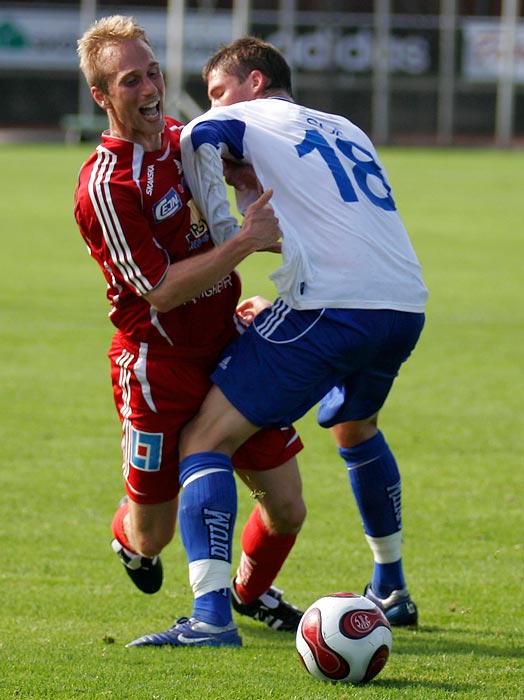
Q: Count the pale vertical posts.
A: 7